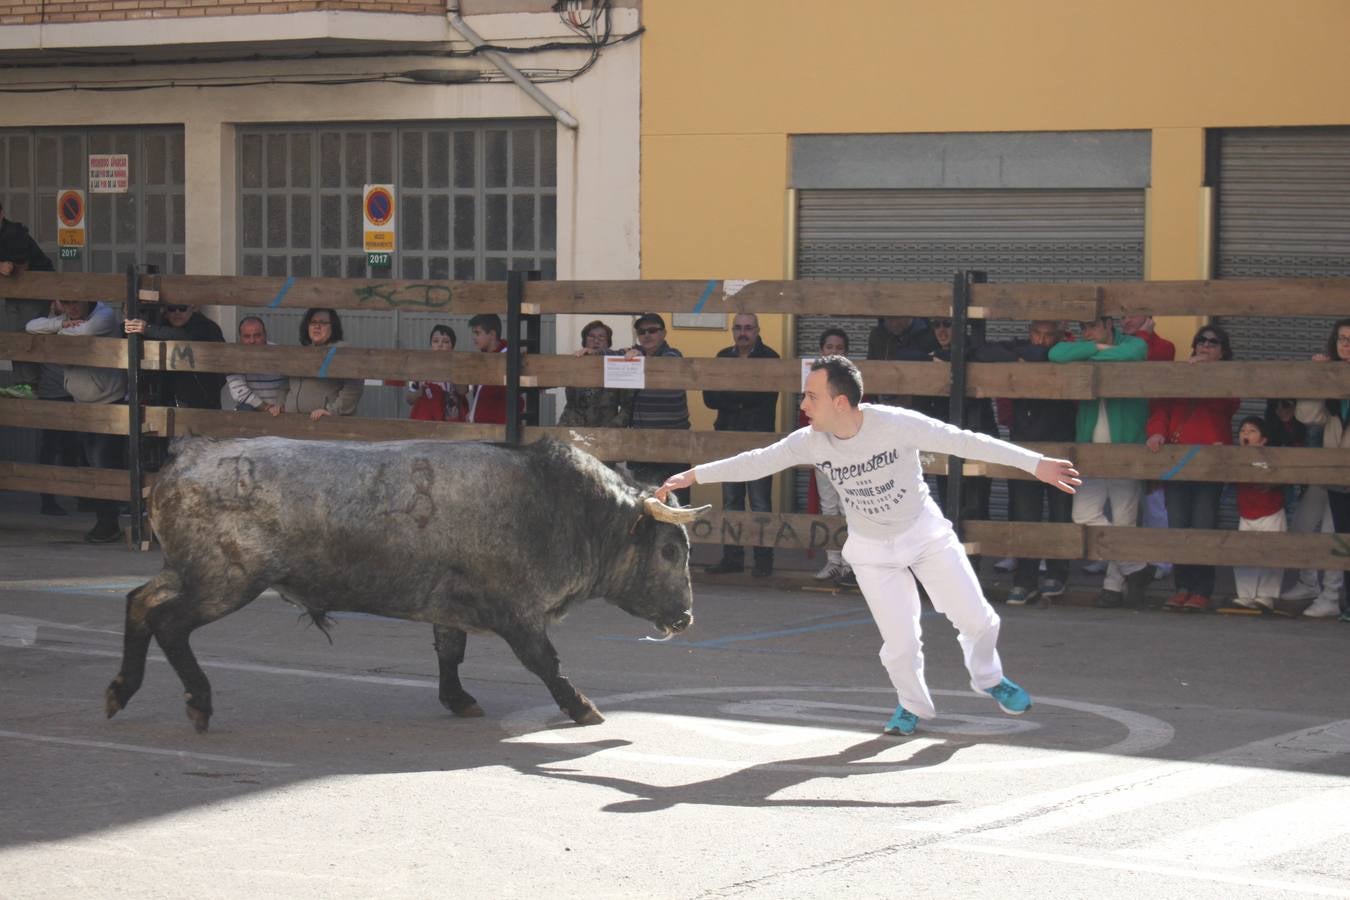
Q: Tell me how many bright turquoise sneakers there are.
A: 2